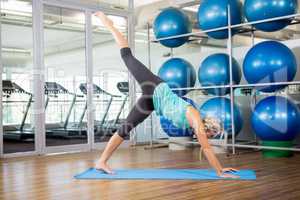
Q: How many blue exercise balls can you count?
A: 9